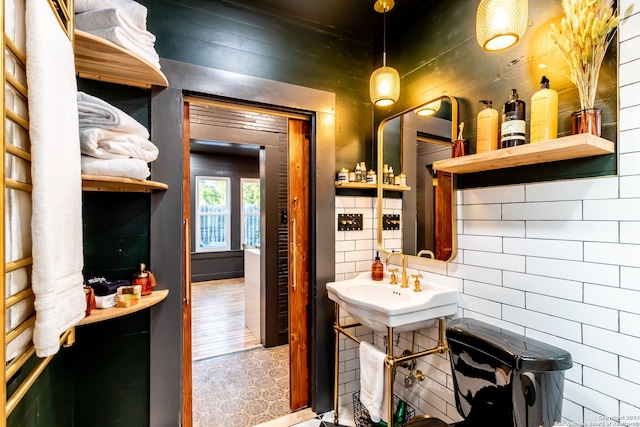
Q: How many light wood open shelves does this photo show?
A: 5